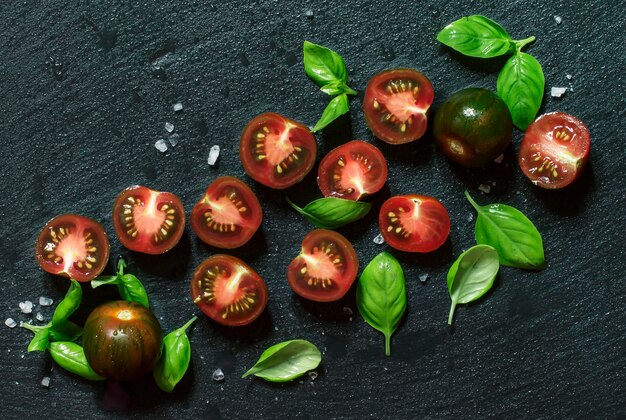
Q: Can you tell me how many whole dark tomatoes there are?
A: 2